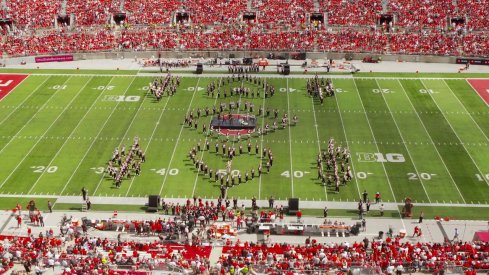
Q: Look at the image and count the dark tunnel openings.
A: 8